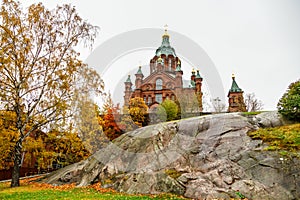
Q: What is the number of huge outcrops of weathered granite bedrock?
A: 1